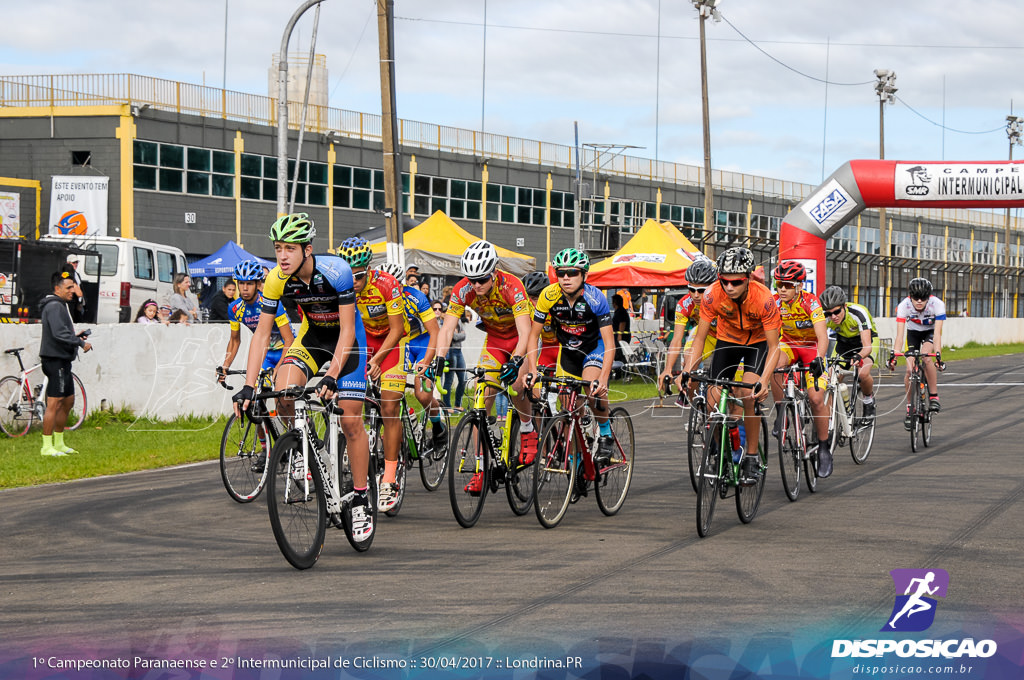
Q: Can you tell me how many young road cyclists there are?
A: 12